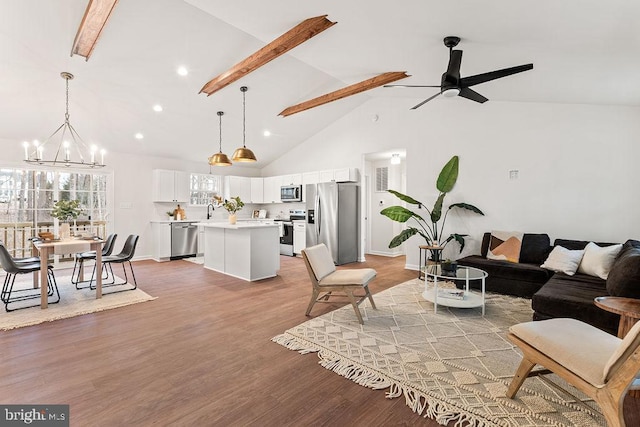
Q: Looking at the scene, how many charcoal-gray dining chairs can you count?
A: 4